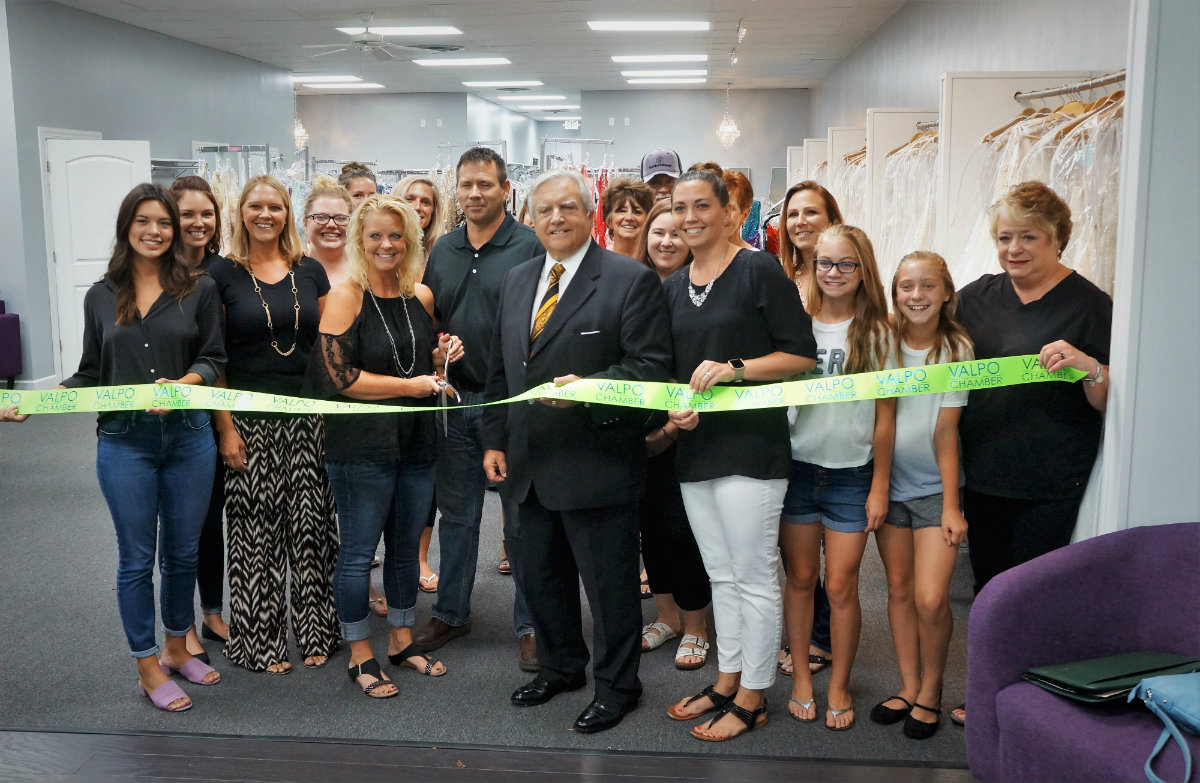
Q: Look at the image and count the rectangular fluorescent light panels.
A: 12